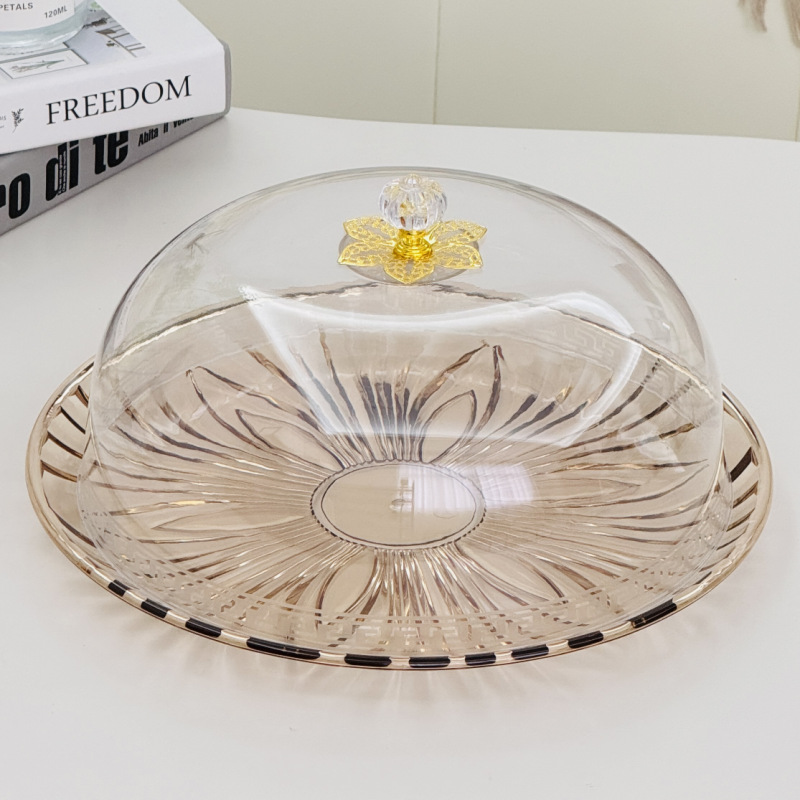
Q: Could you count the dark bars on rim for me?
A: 10